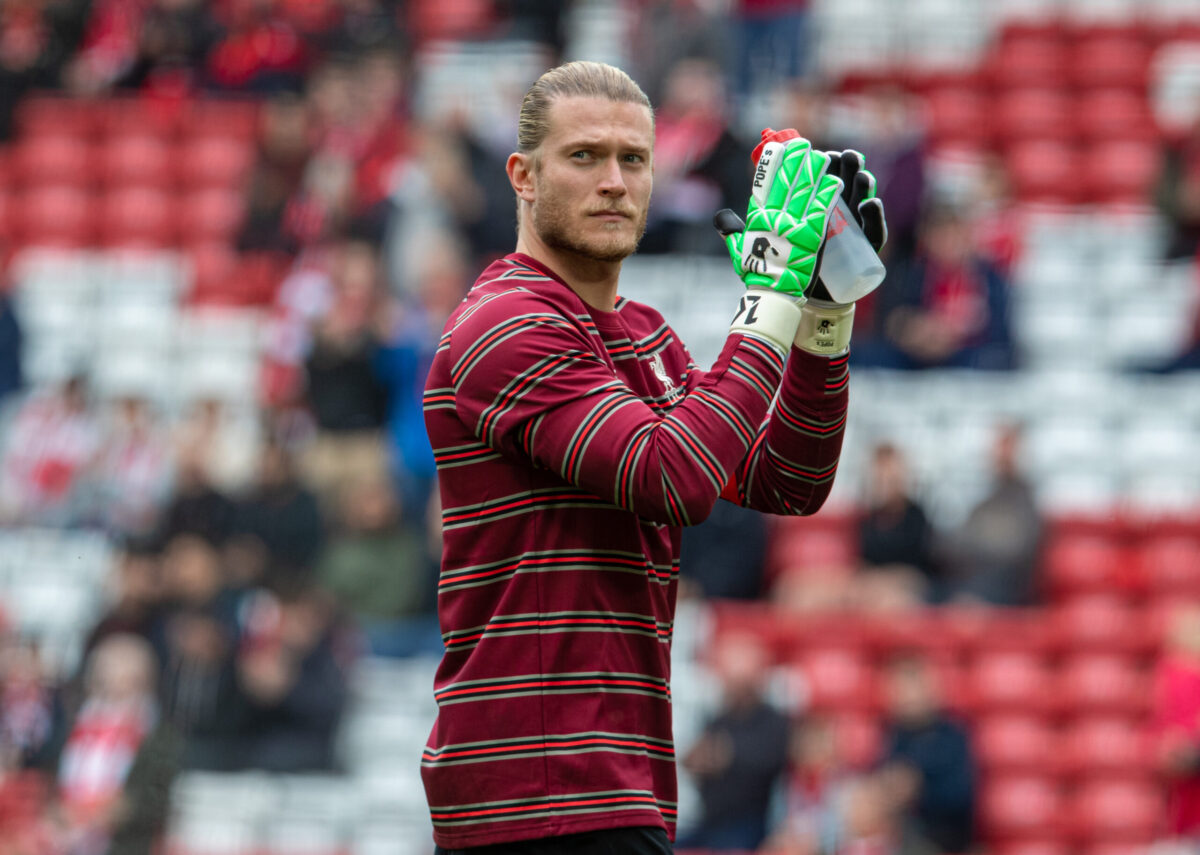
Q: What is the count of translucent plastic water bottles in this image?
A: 1